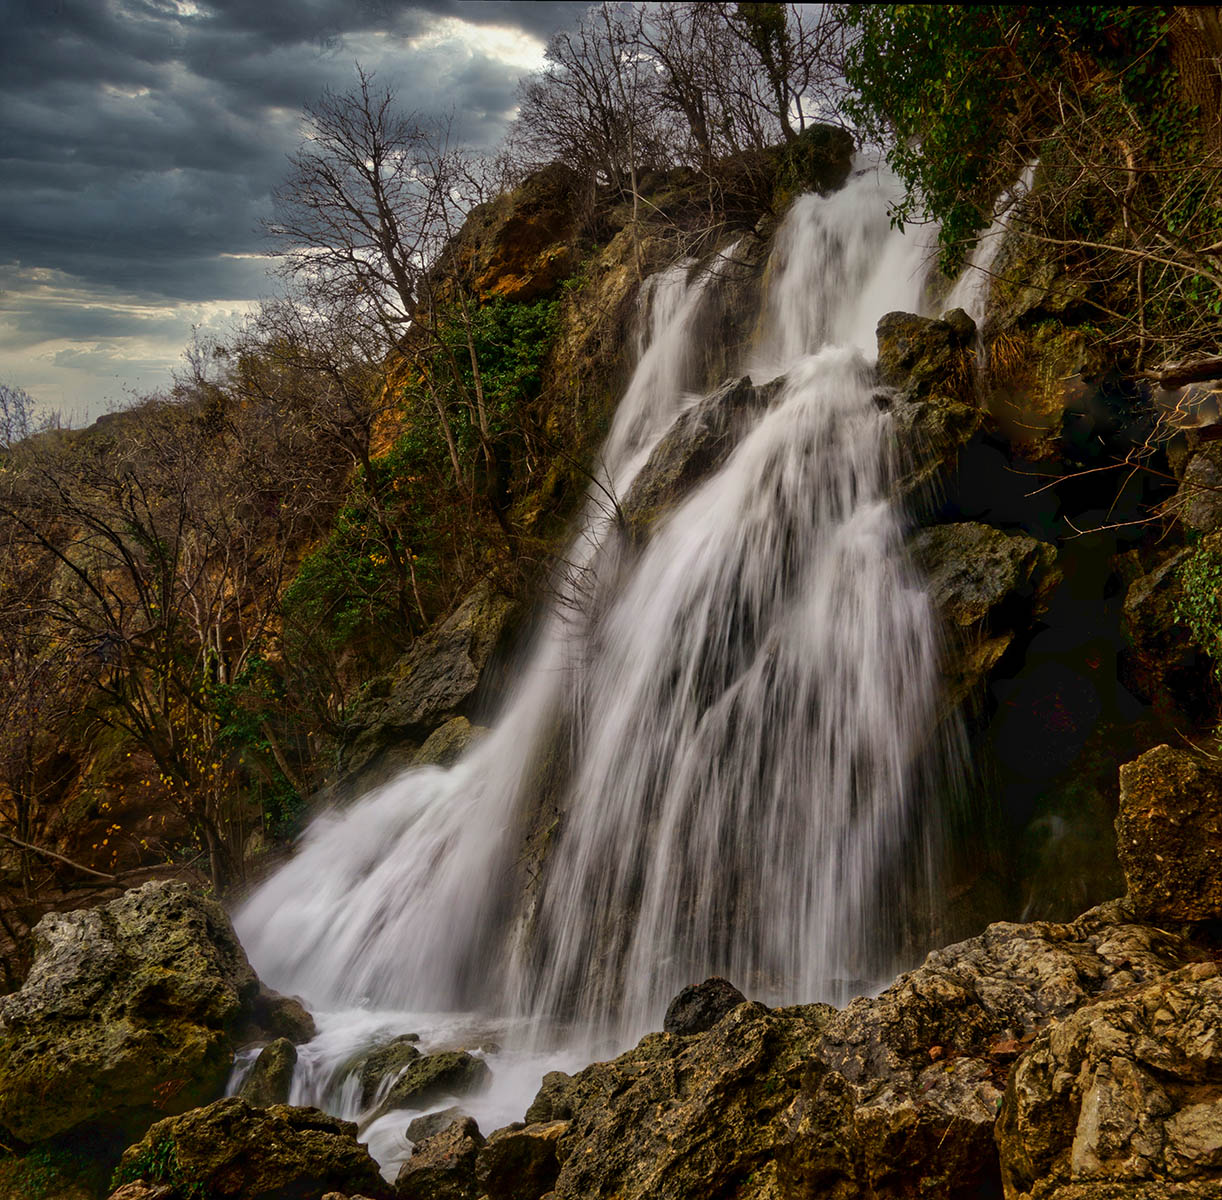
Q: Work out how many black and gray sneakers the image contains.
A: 0